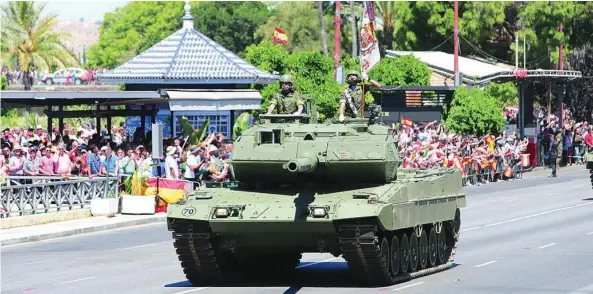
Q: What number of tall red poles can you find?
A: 3